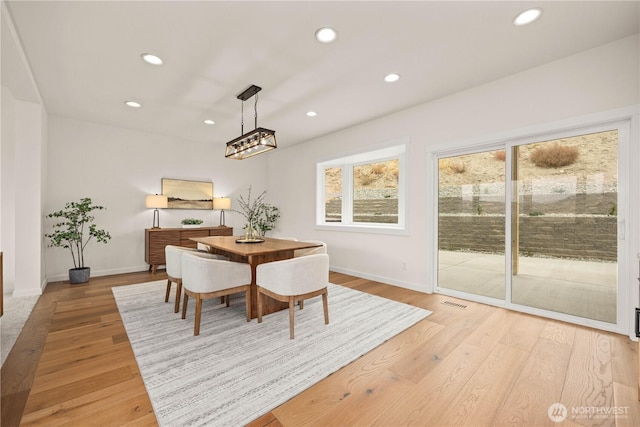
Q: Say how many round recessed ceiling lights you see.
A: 7